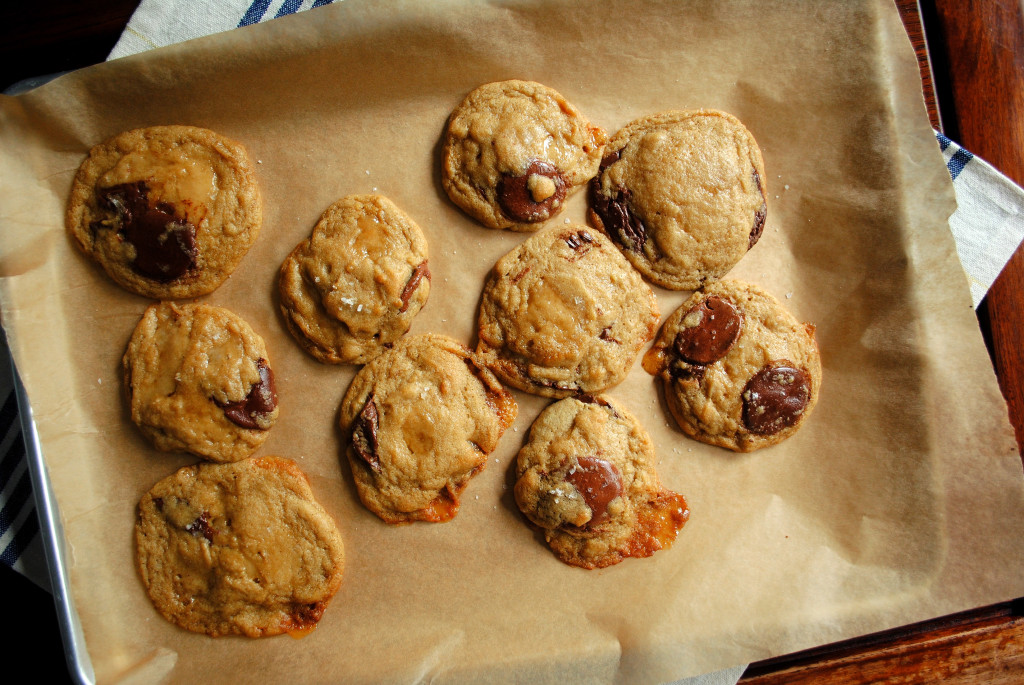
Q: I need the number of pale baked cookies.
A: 10